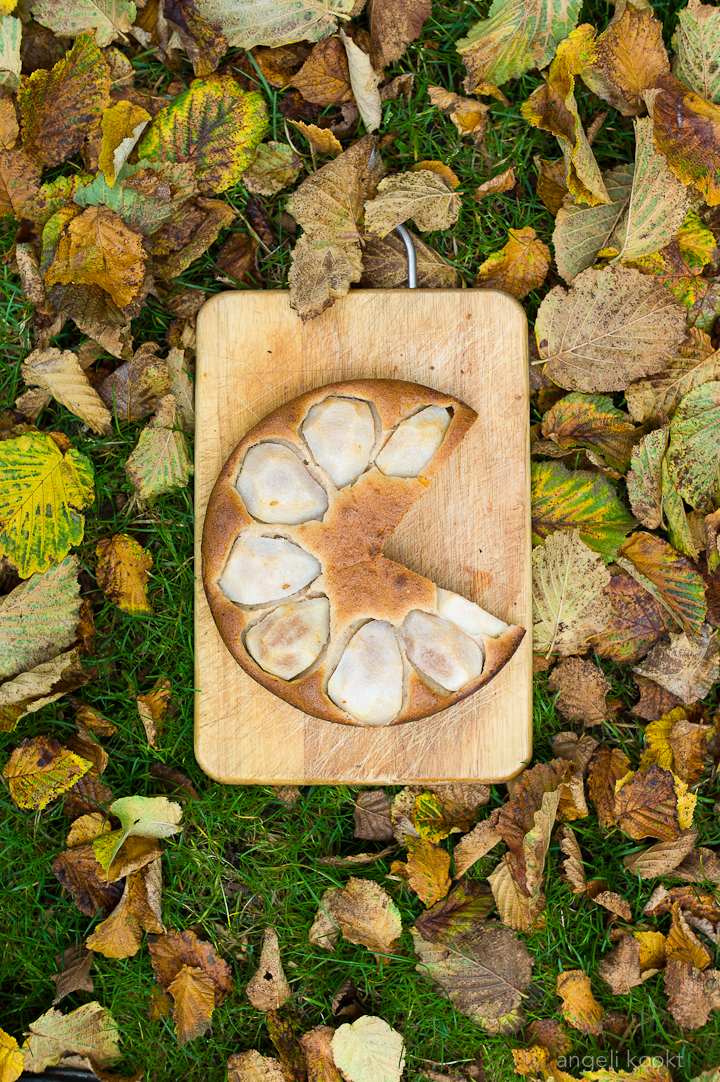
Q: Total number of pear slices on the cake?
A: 8